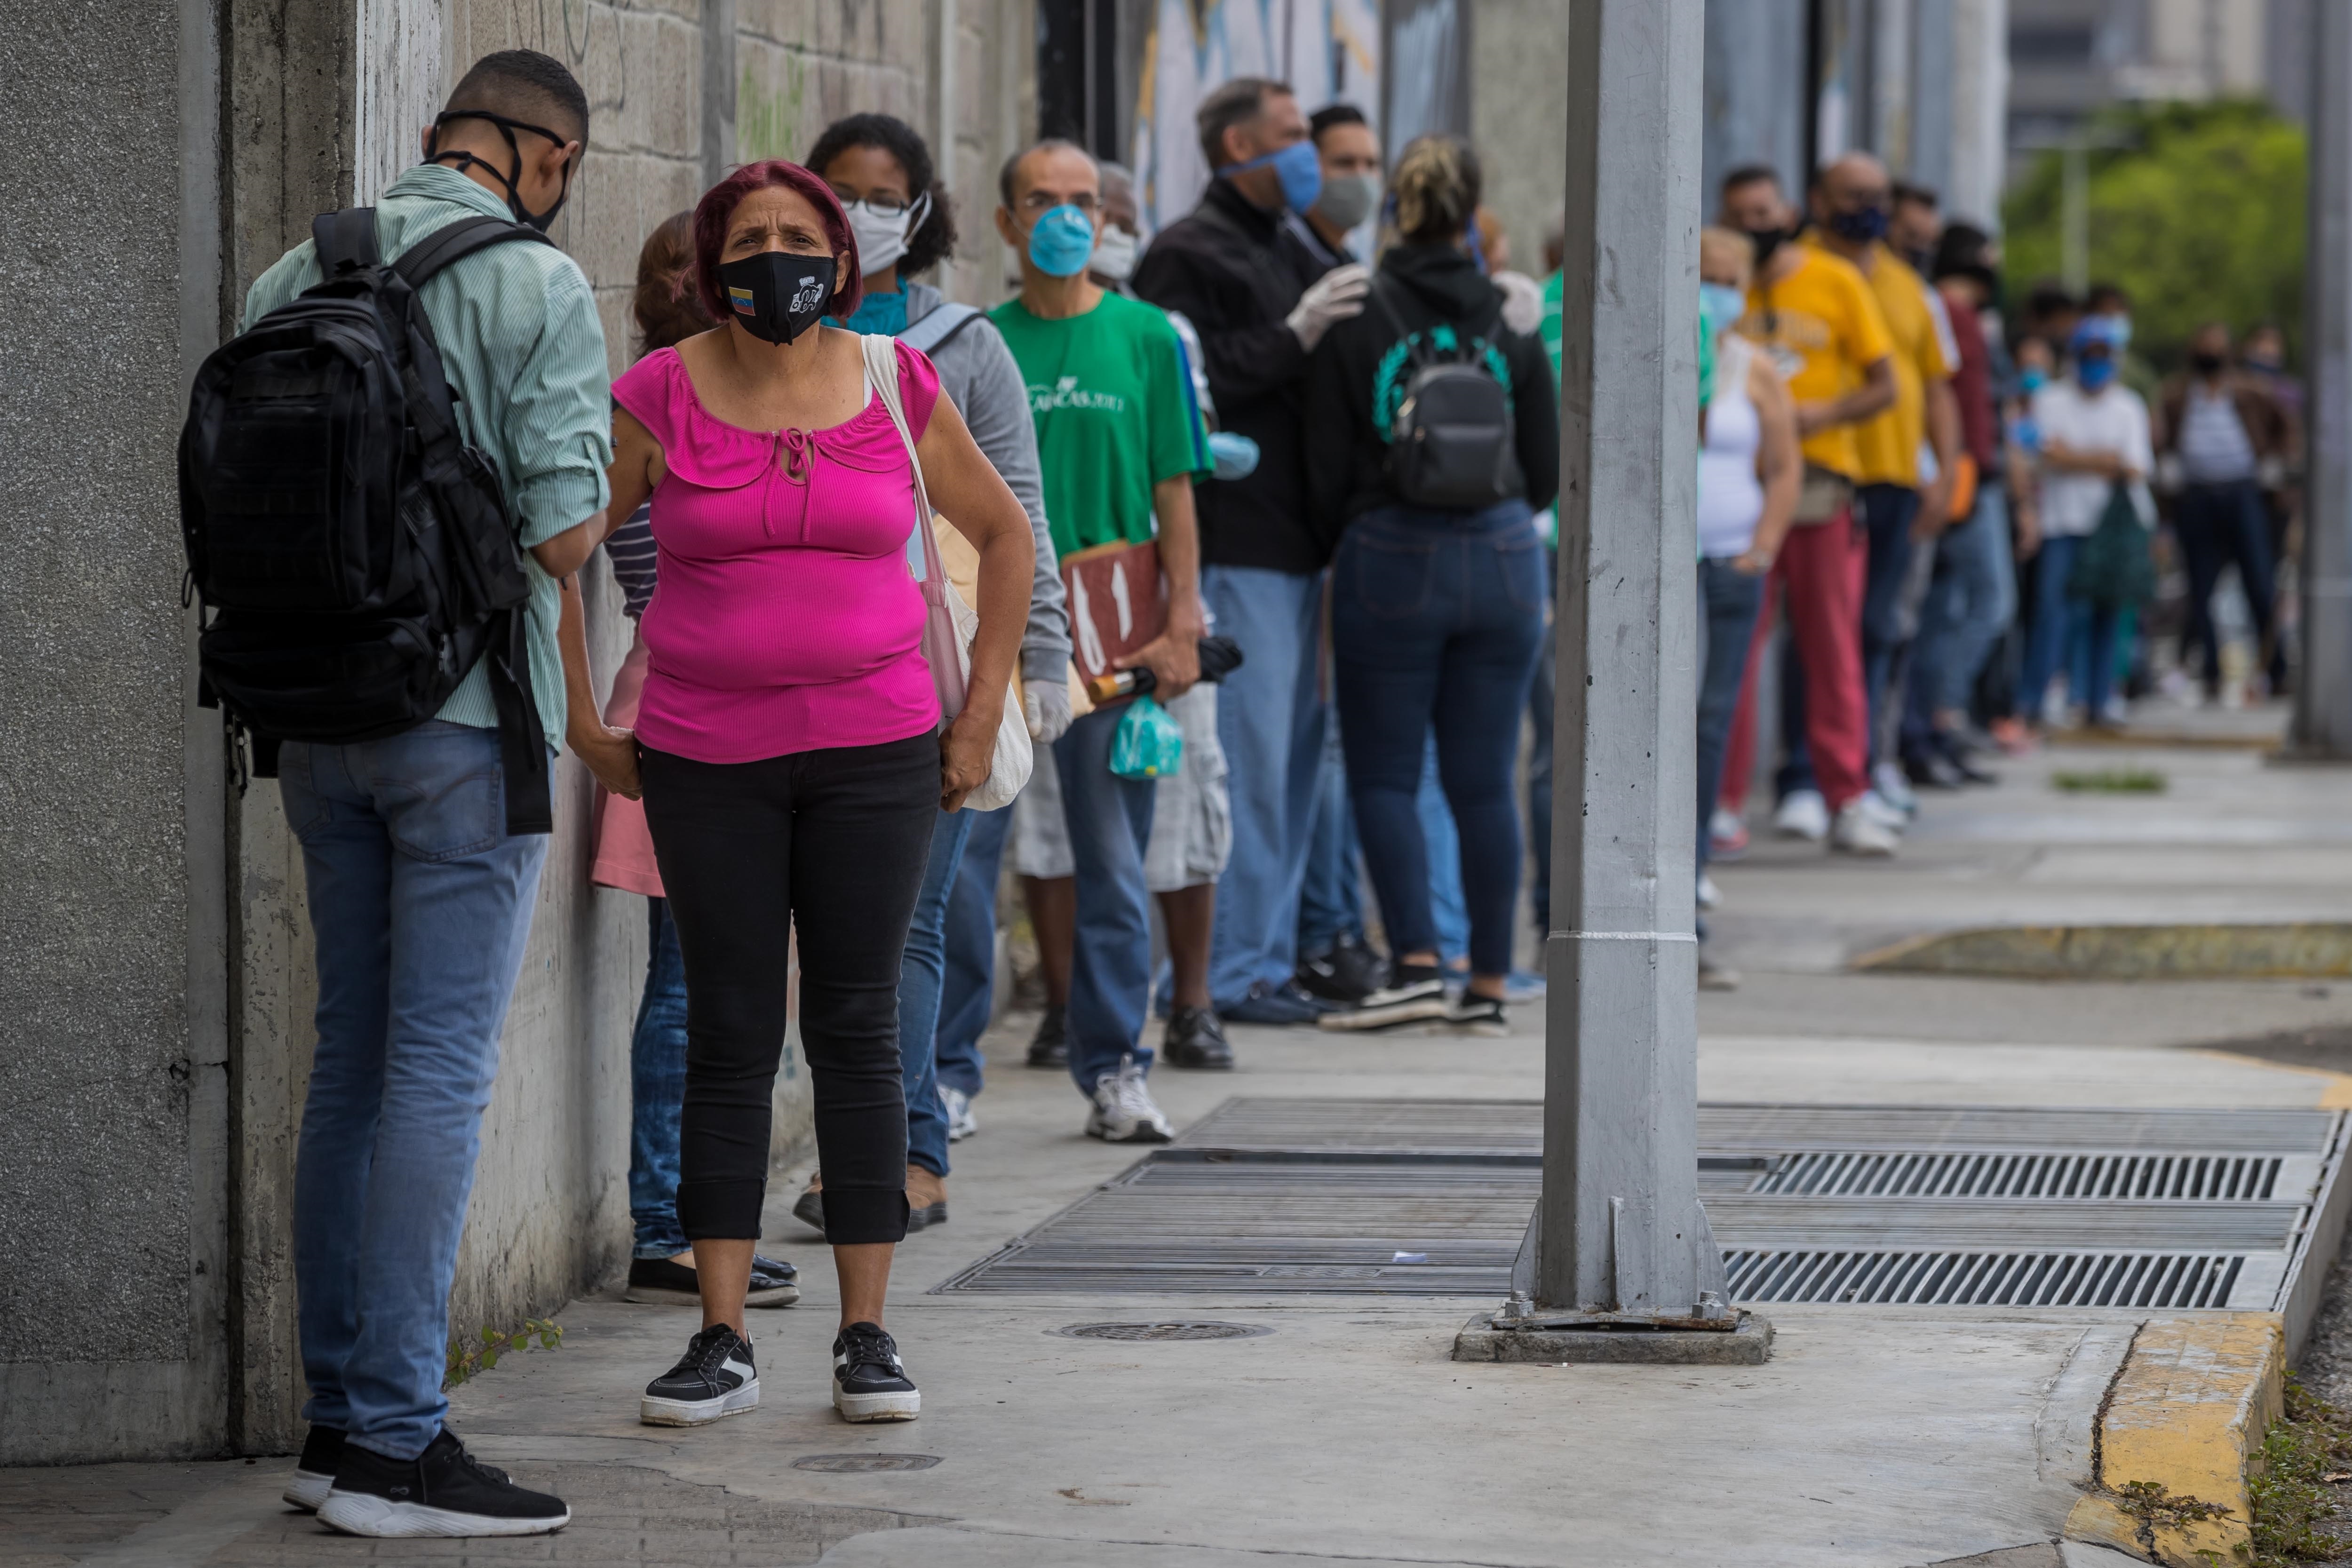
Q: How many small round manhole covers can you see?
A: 2